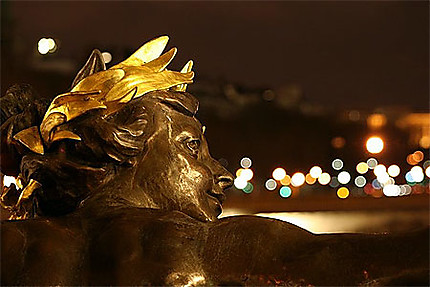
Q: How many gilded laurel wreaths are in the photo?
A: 1